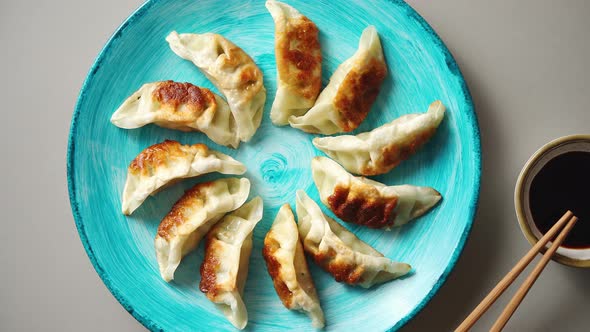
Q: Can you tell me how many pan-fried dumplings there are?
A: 11